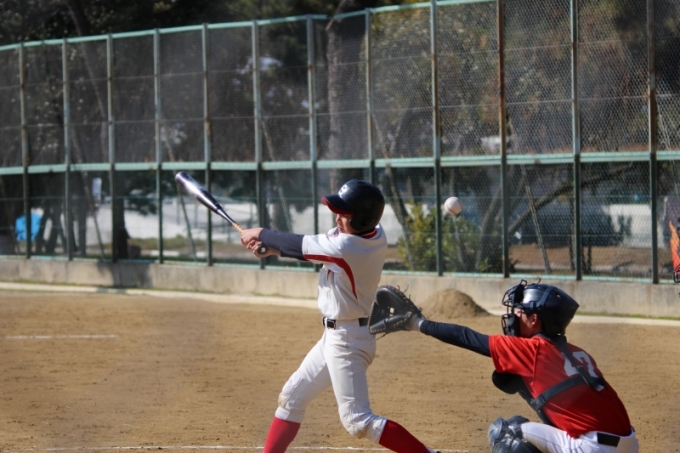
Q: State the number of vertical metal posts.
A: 12